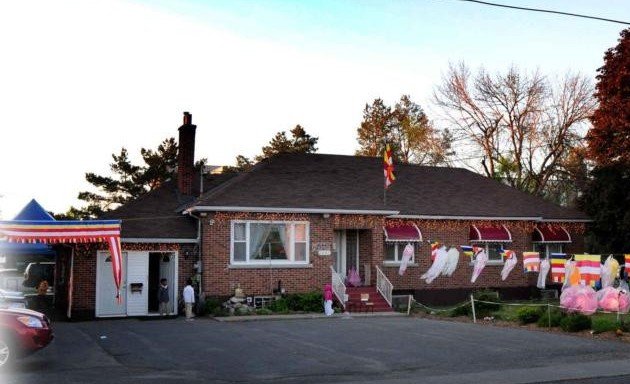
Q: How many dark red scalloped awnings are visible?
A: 3